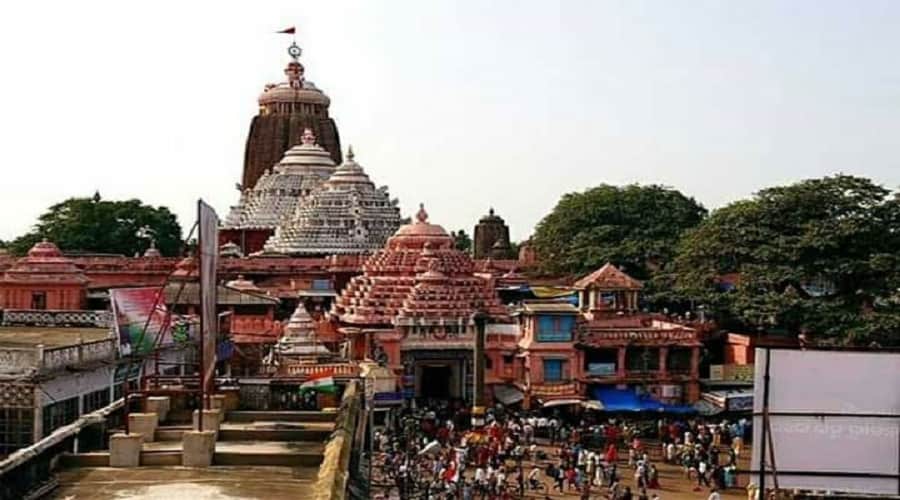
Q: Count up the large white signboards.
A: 1